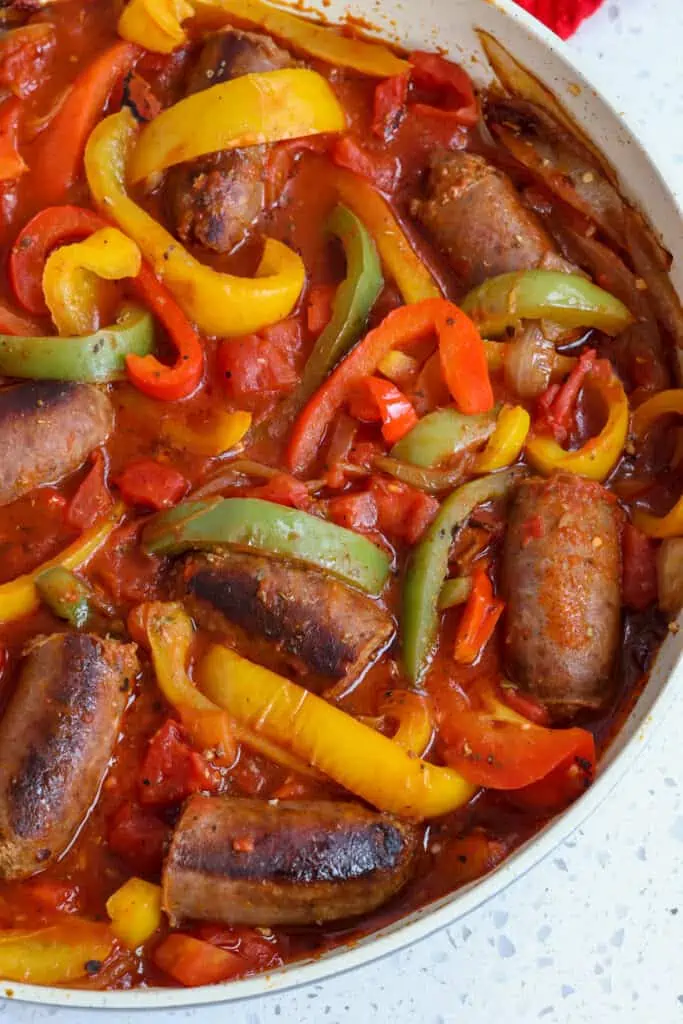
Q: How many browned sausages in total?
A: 7